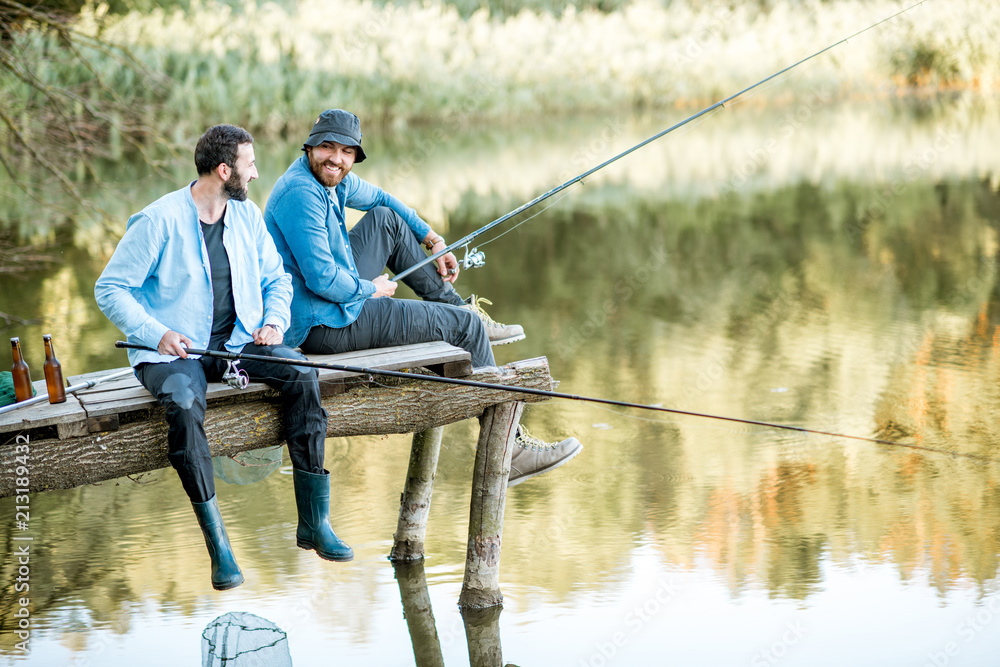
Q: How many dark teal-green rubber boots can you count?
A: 2